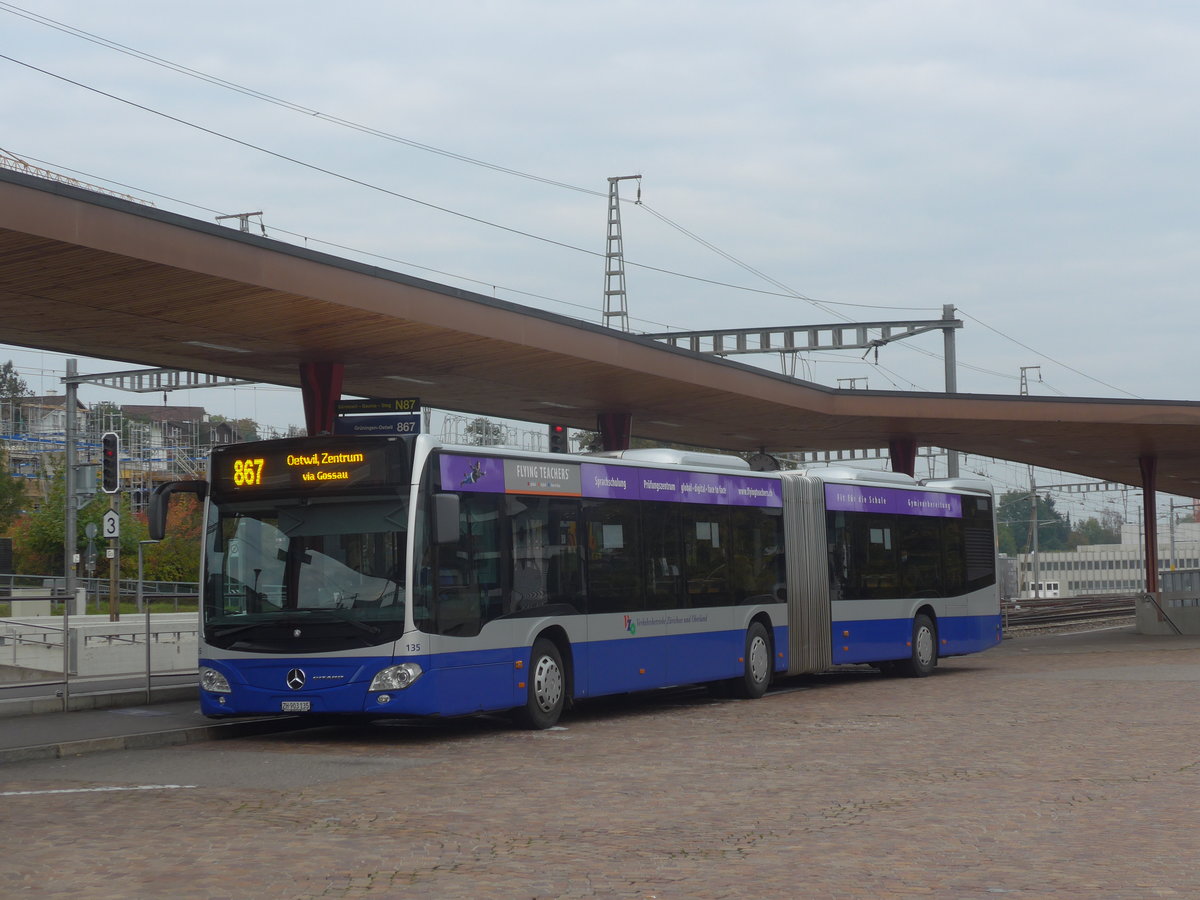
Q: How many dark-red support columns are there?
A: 4